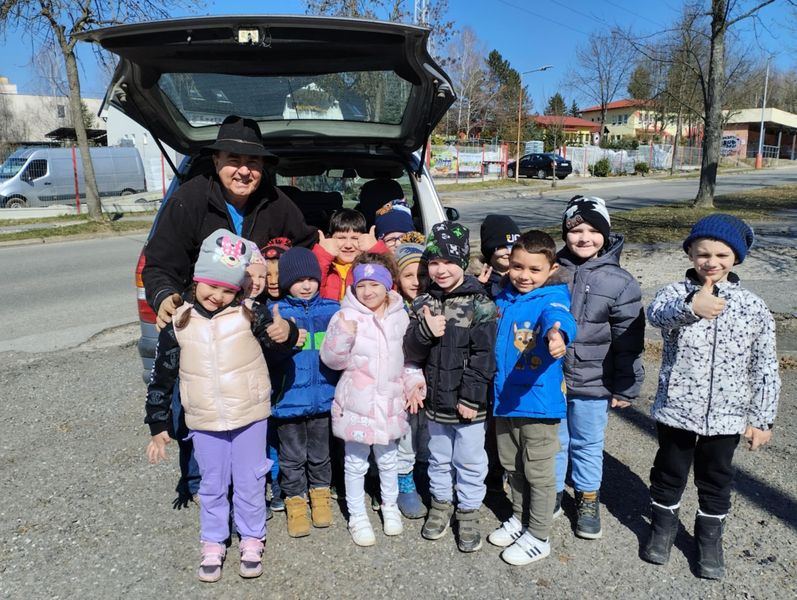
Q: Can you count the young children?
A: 13